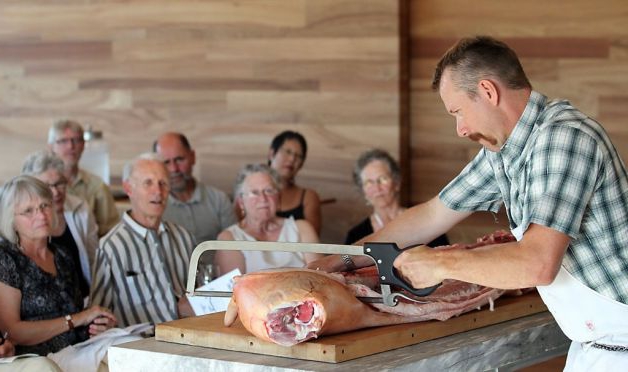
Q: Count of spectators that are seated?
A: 8